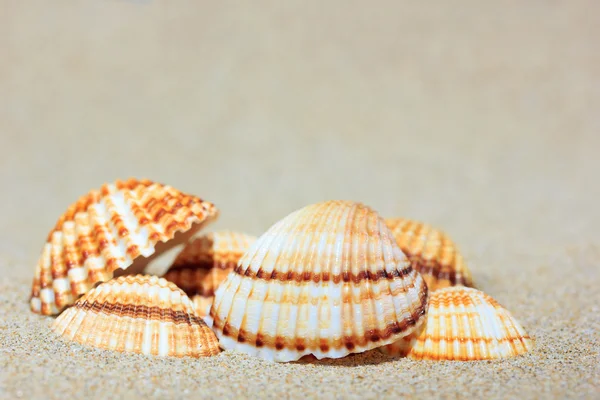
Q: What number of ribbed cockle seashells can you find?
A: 6